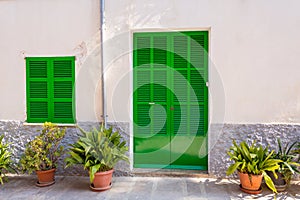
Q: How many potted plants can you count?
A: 5